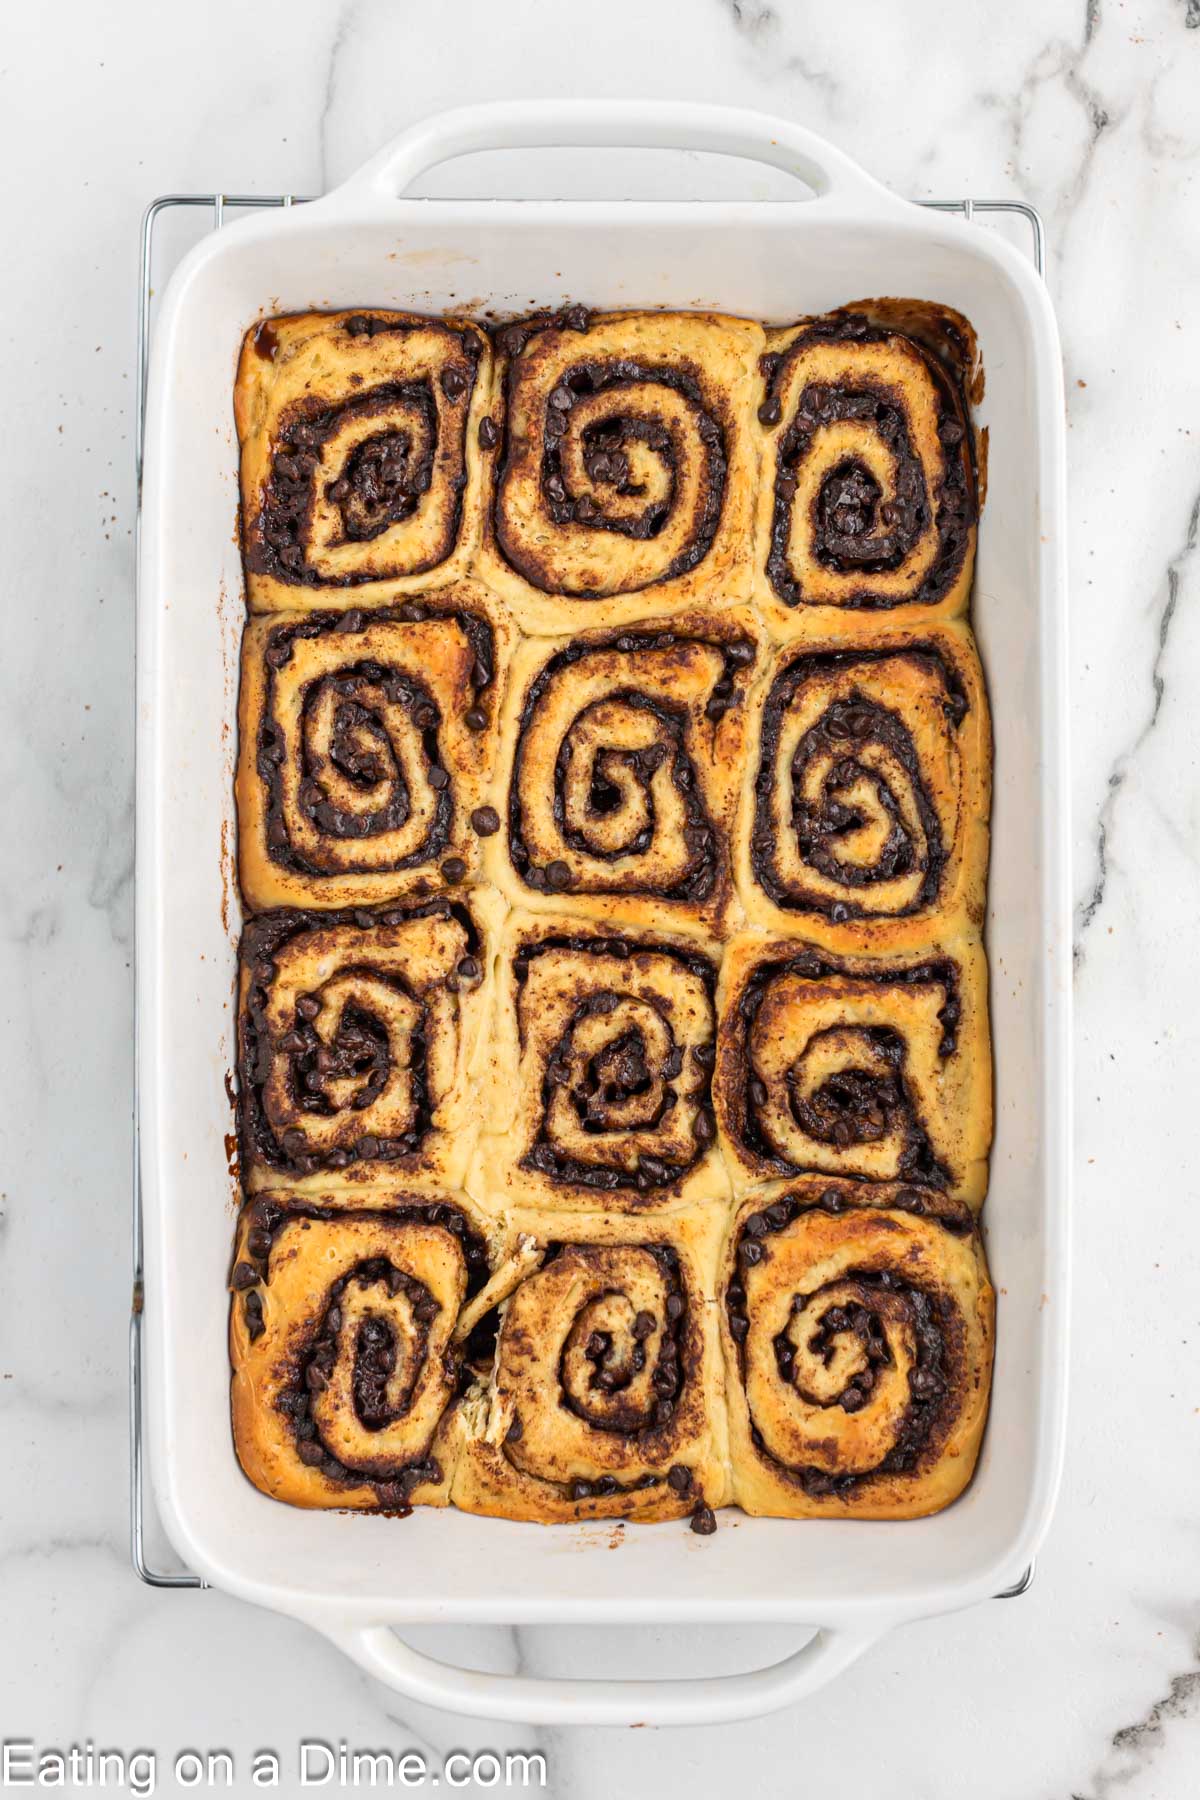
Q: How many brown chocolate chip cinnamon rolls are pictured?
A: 12